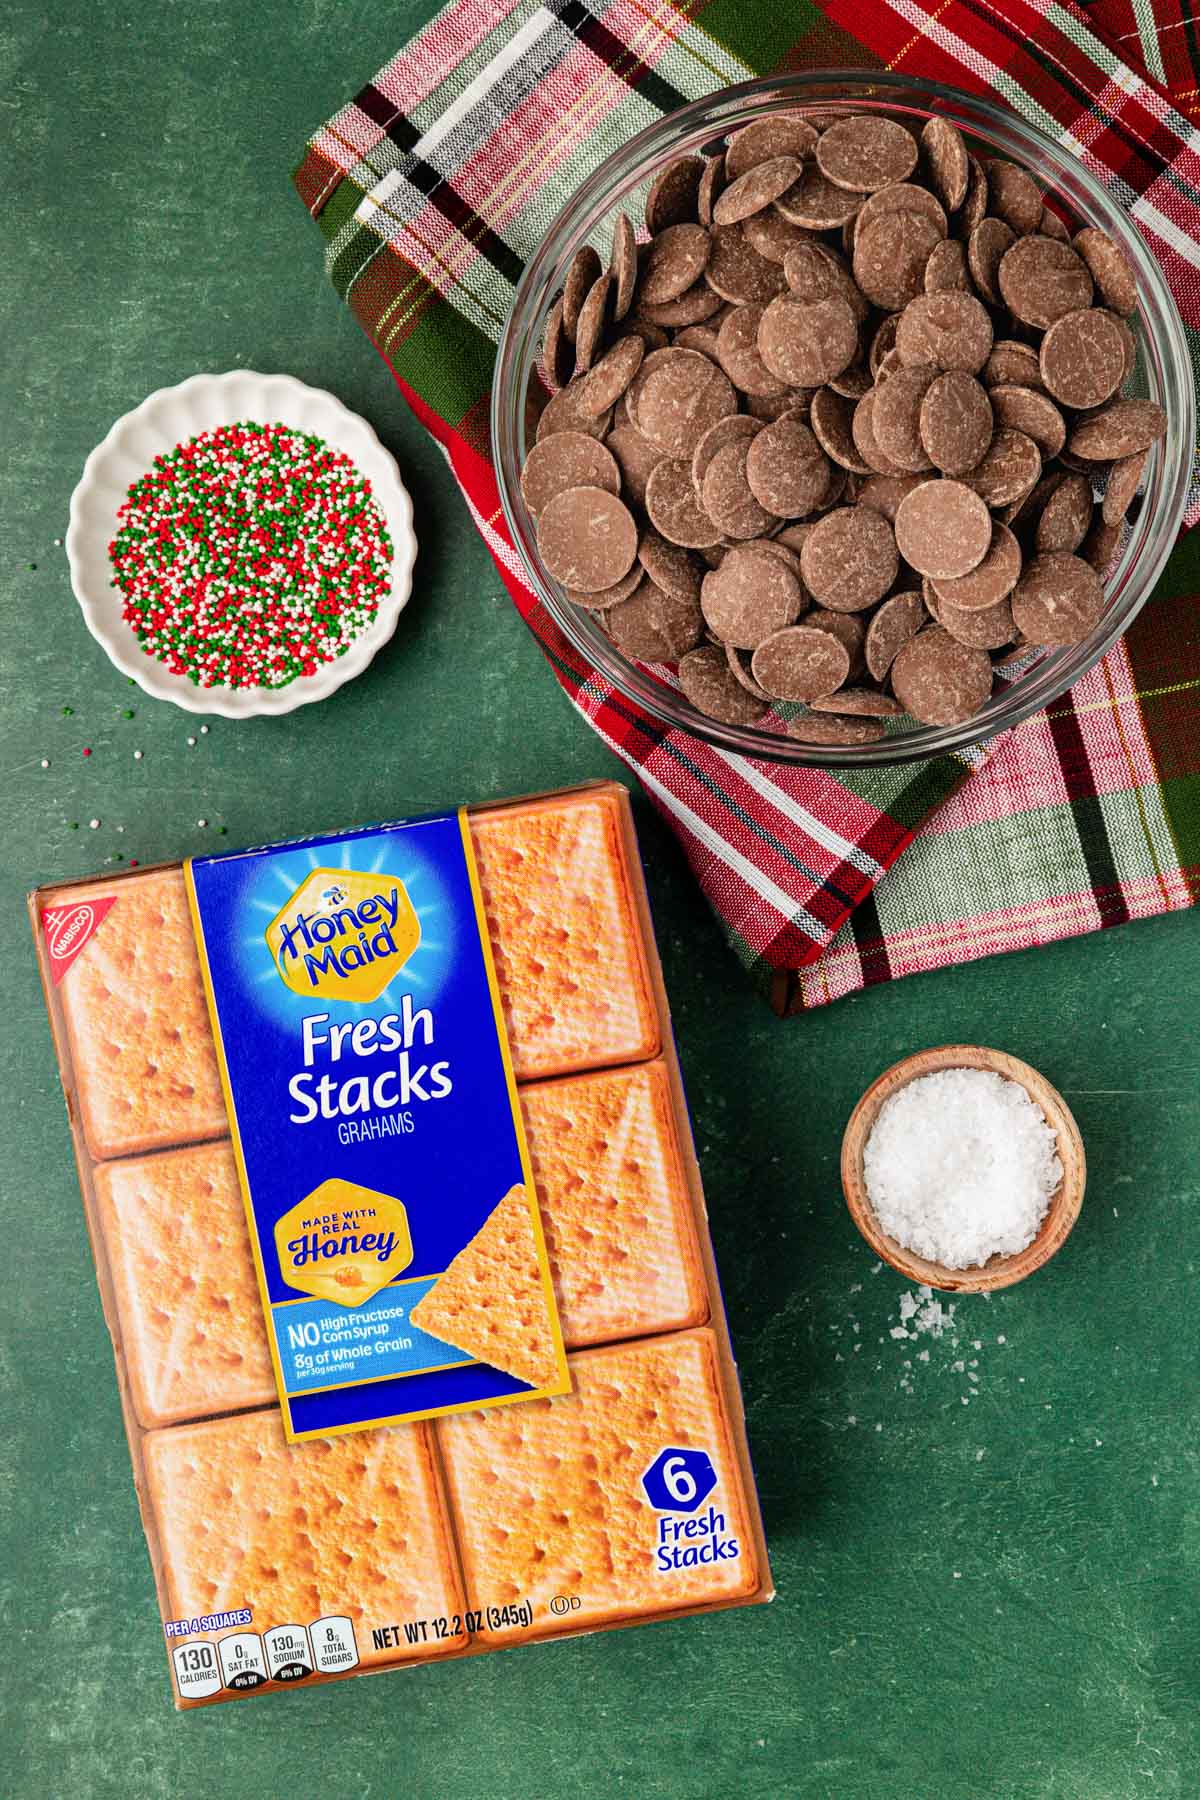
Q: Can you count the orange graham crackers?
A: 7